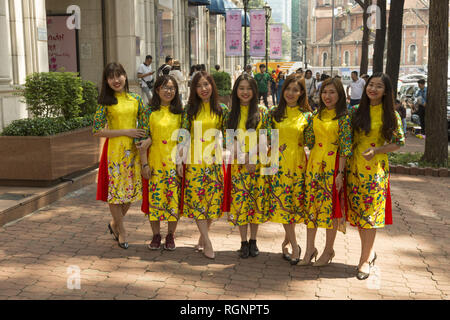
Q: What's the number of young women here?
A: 7